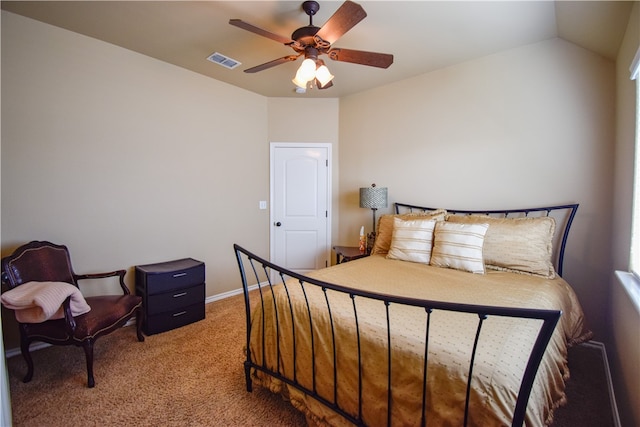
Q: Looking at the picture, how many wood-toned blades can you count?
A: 5